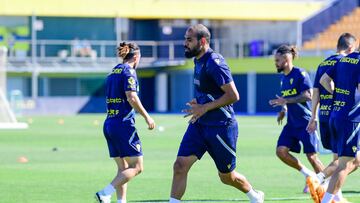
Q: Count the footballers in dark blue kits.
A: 5